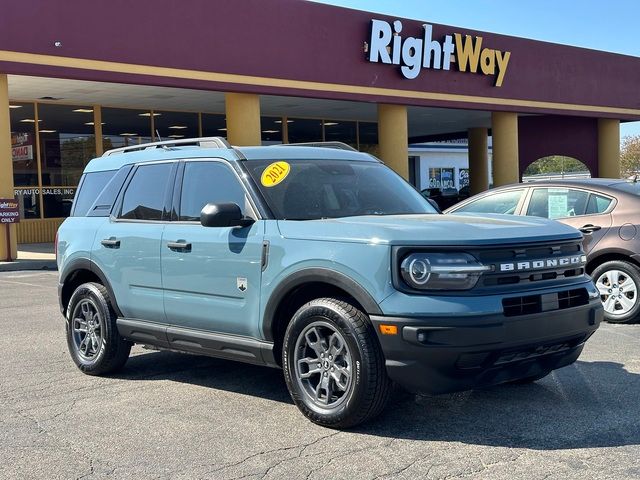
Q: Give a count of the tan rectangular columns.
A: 6